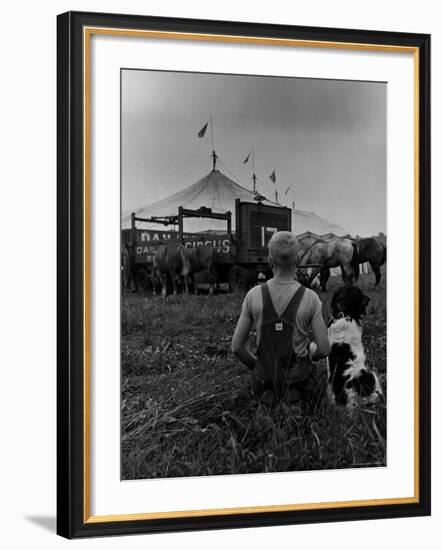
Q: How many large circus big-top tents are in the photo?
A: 1